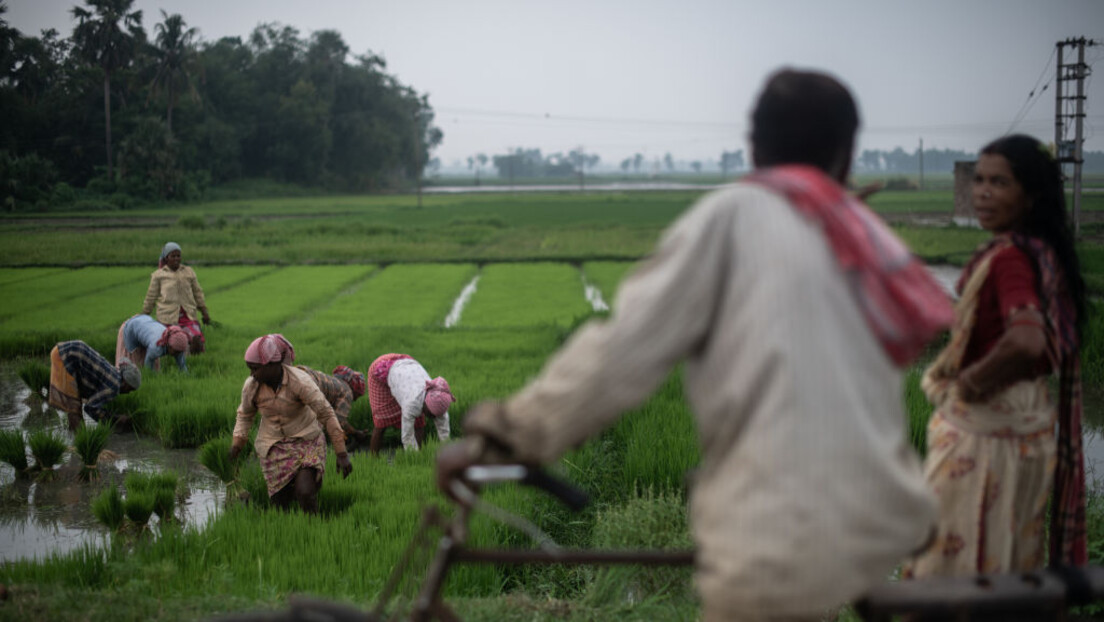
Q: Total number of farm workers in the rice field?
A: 6